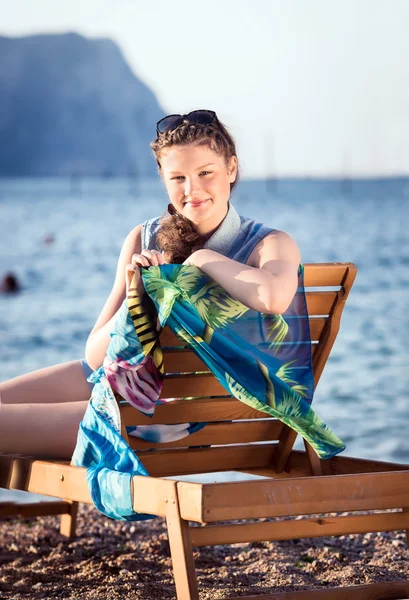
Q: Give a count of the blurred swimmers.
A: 2